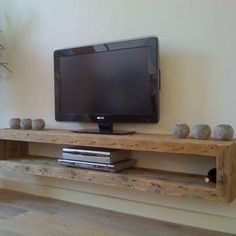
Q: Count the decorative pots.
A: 6